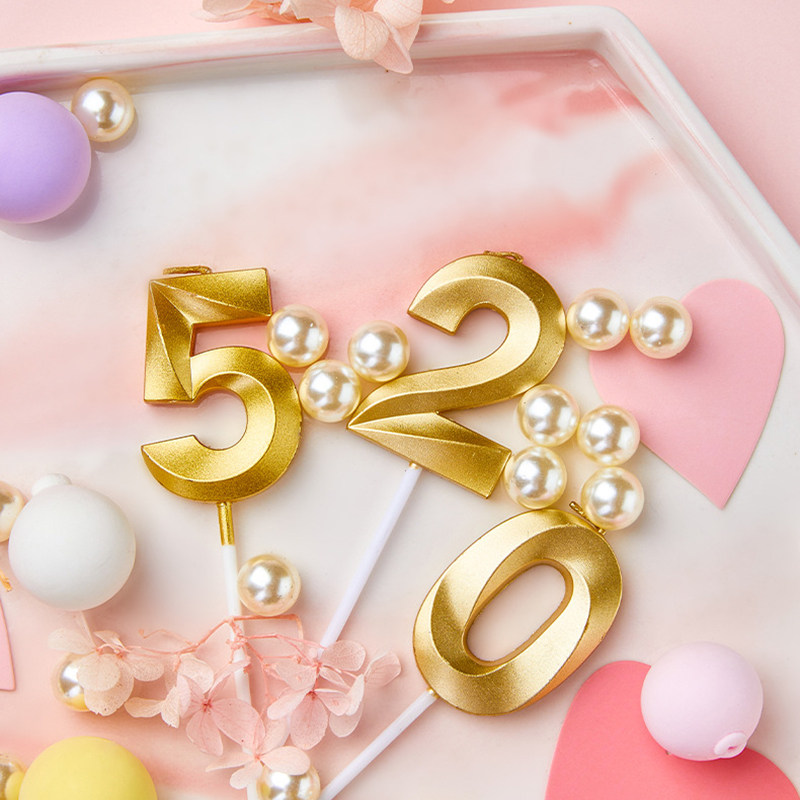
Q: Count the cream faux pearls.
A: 15